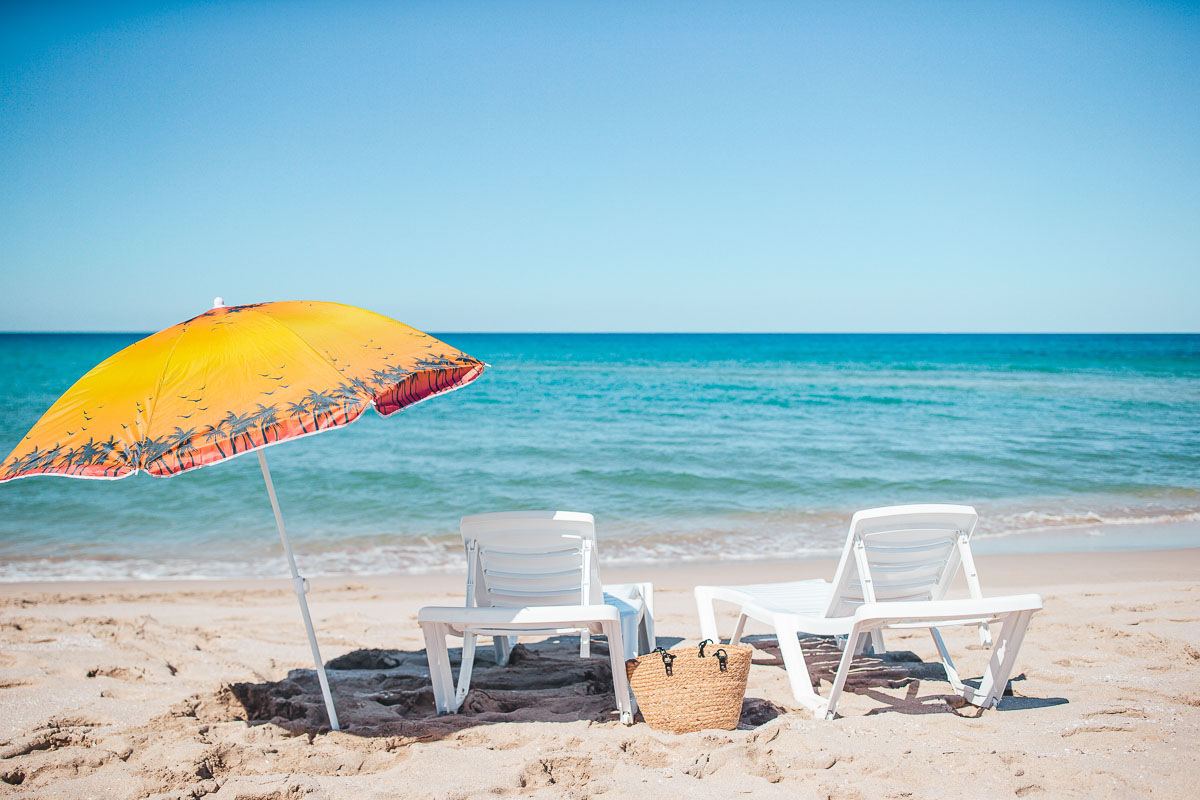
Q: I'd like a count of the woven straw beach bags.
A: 1